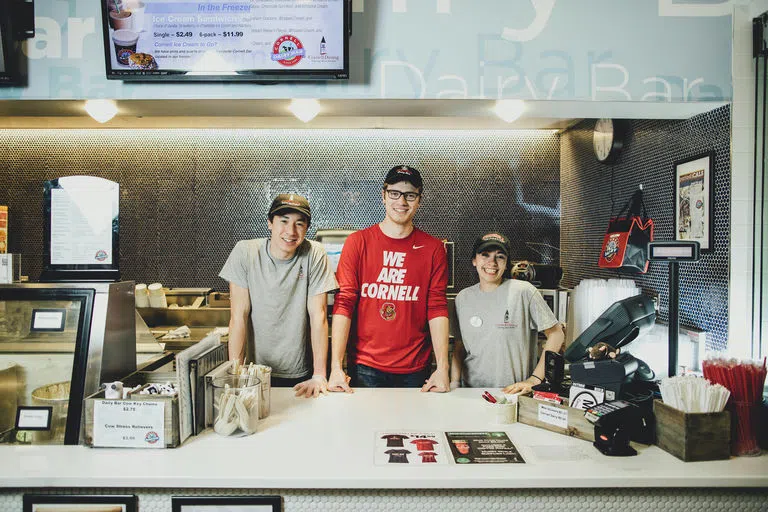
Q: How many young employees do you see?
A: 3